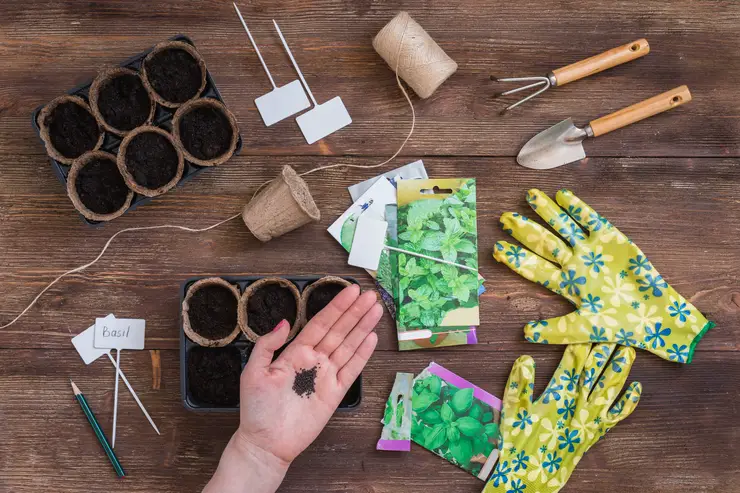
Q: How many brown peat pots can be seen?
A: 10